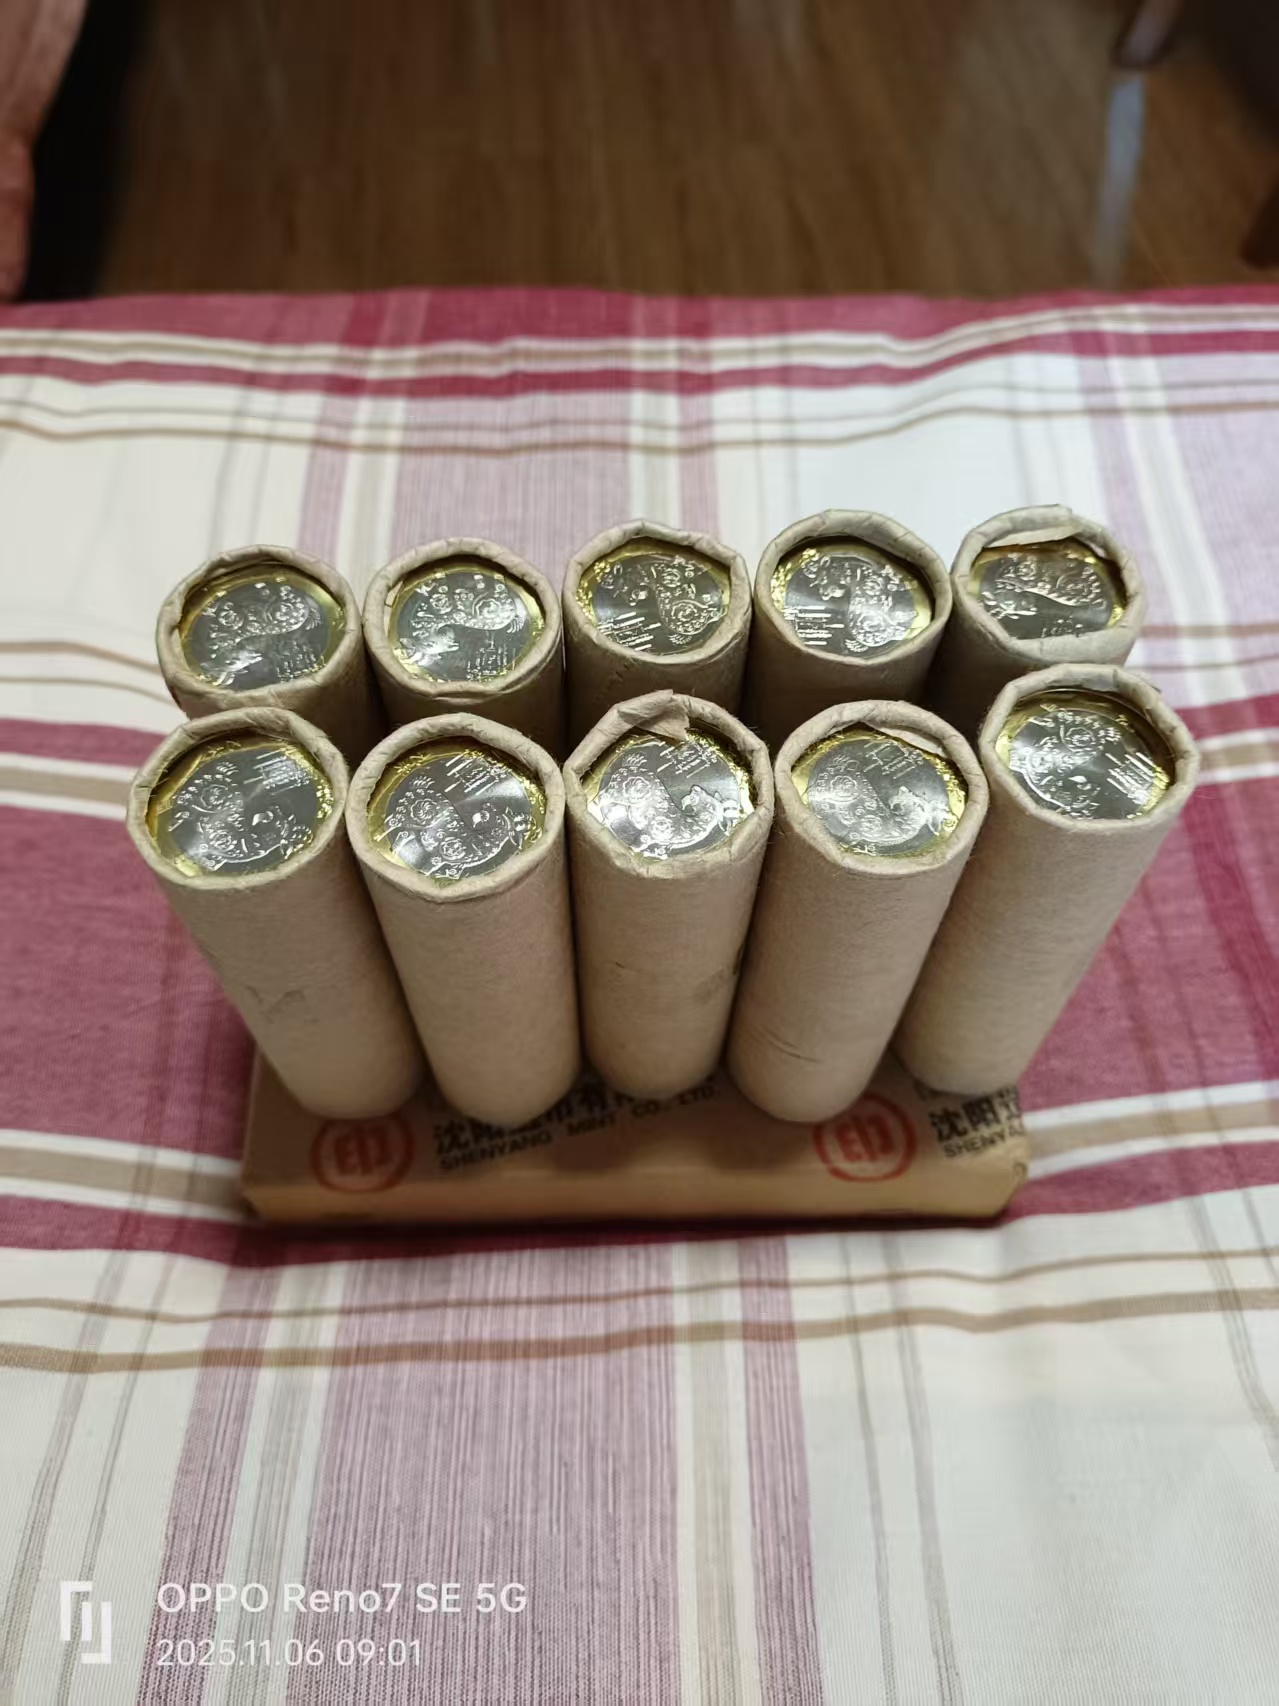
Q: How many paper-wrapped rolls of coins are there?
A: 10